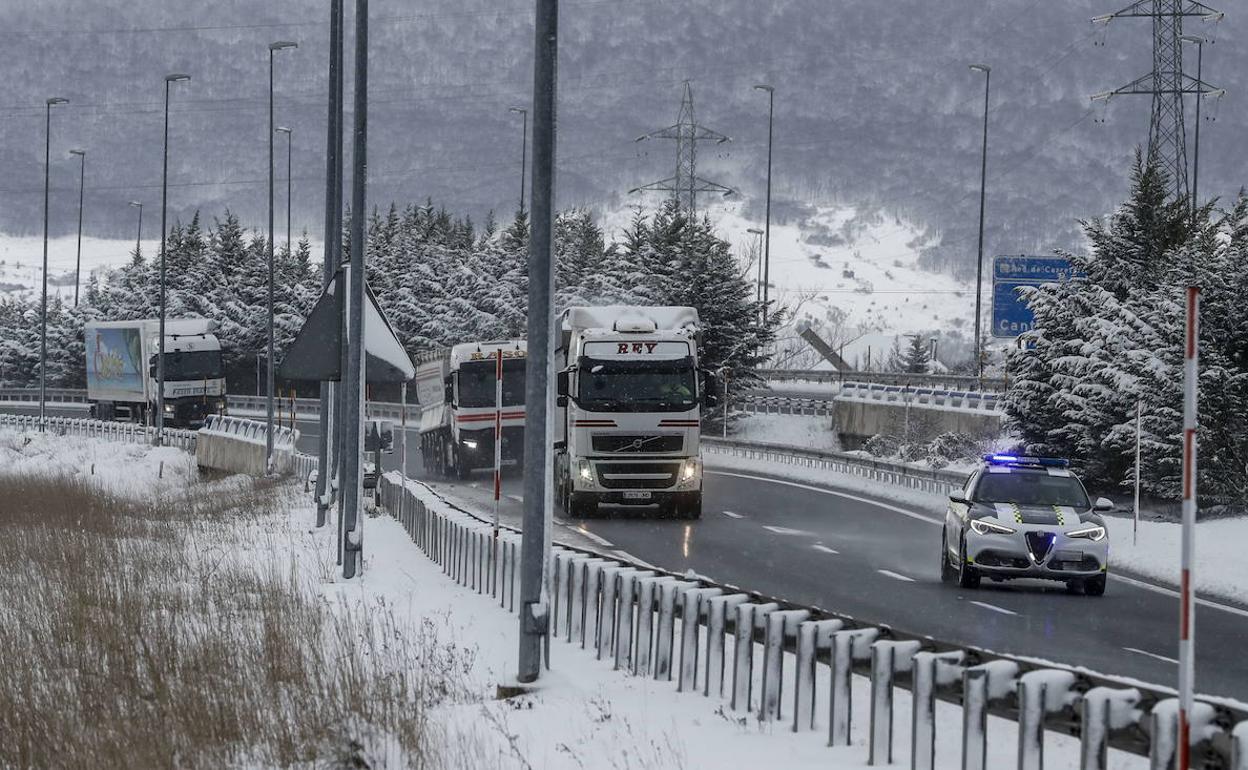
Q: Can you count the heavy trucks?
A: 3